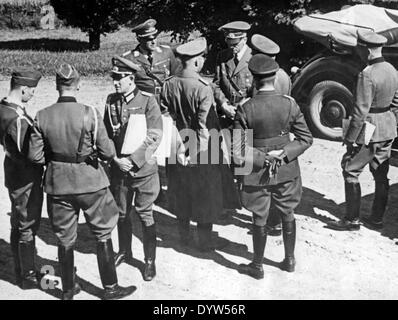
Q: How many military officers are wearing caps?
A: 9